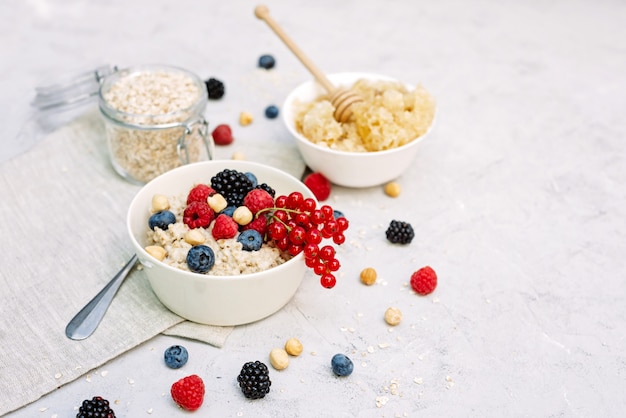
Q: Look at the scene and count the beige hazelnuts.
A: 12